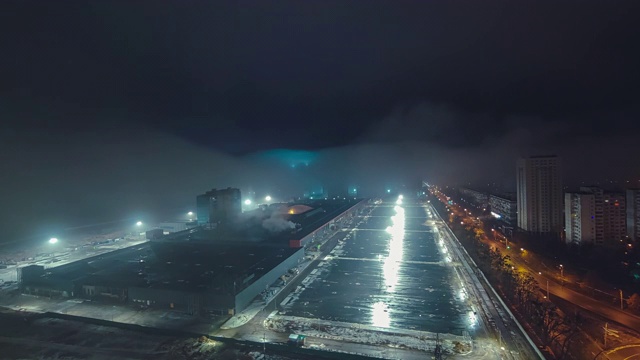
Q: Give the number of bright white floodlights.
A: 5